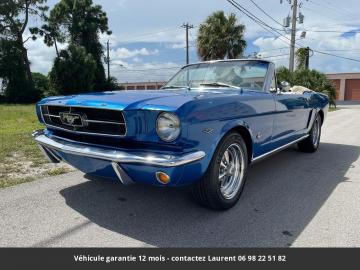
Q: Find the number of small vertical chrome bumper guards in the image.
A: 2